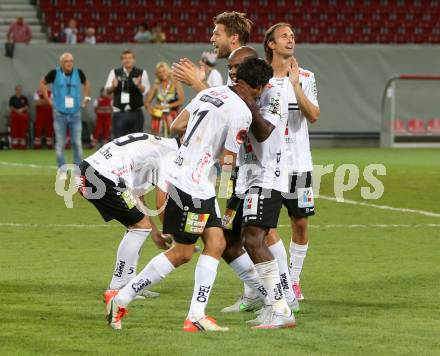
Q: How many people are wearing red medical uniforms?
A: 3